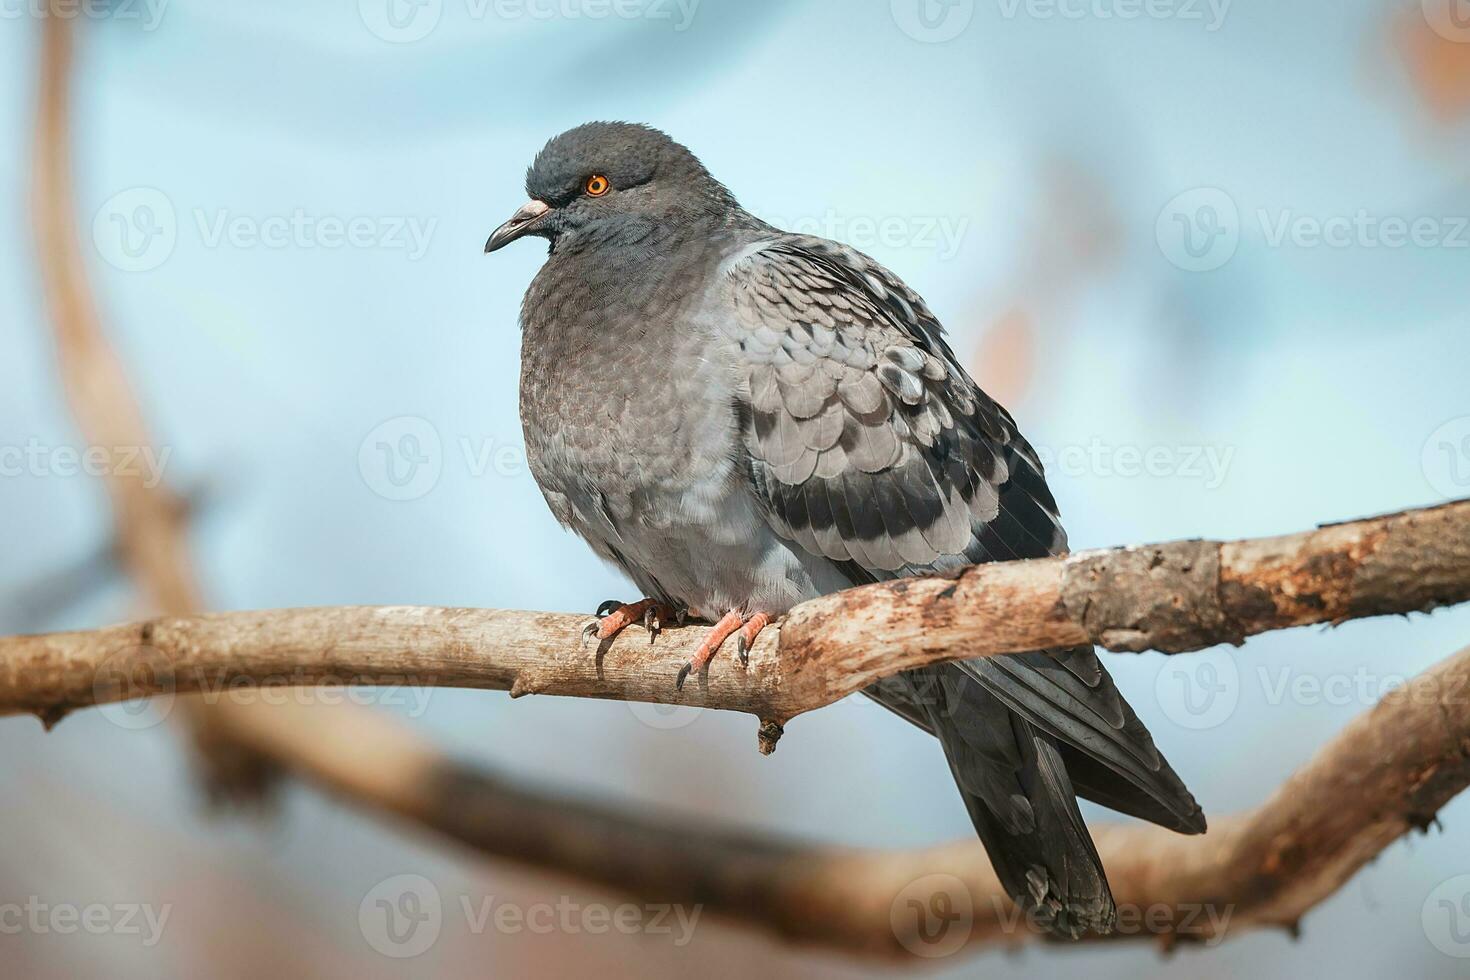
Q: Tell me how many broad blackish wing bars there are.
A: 2